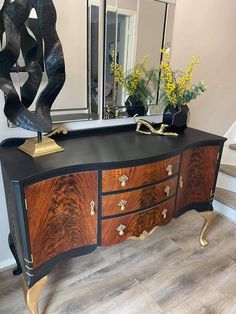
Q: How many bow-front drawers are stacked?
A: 3